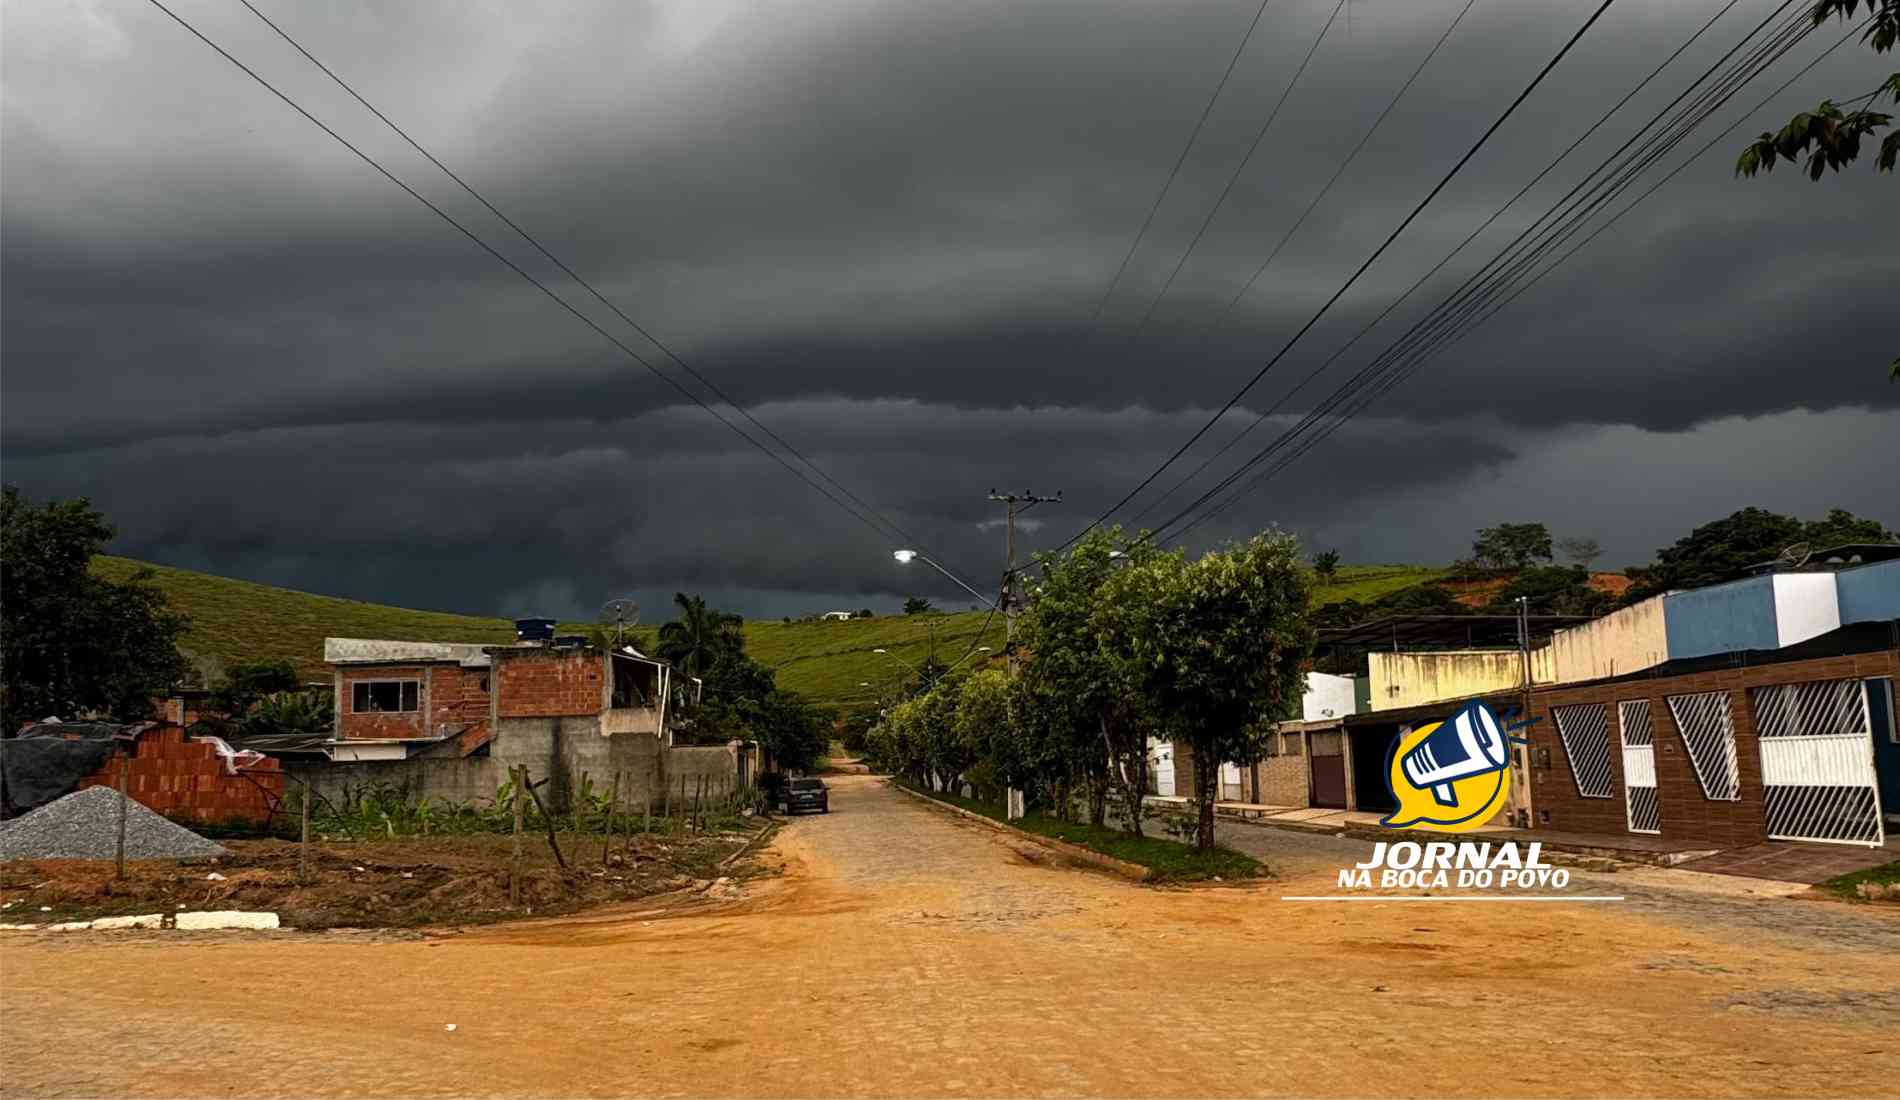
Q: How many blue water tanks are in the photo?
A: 2